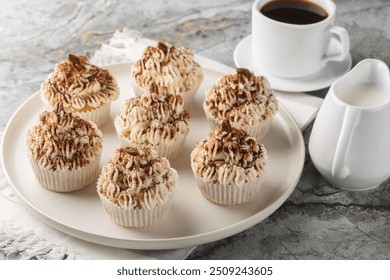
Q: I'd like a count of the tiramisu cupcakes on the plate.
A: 7